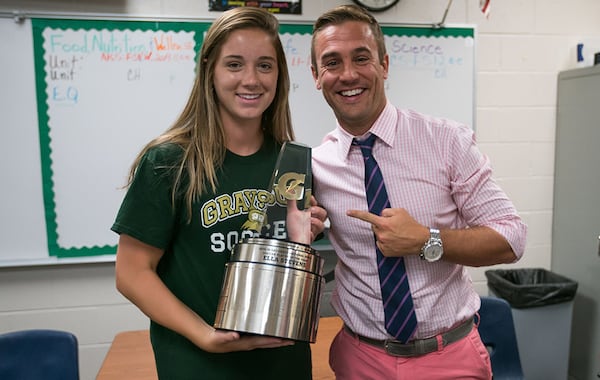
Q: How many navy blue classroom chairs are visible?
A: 2